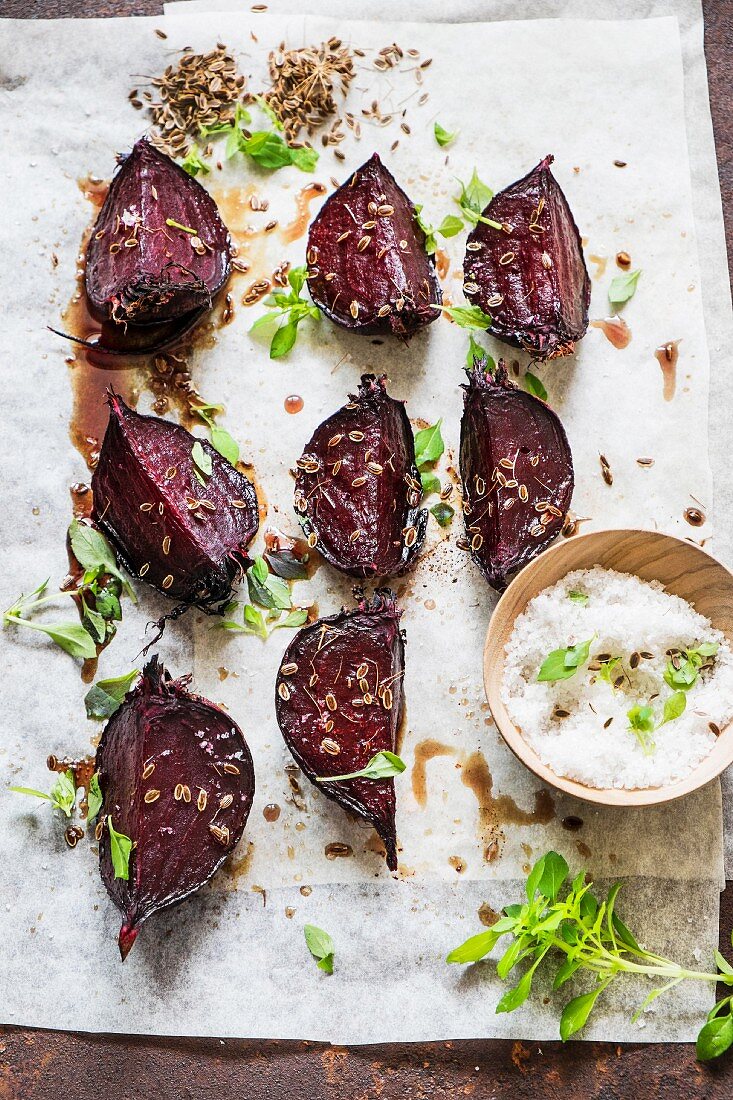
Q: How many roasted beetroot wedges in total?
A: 8